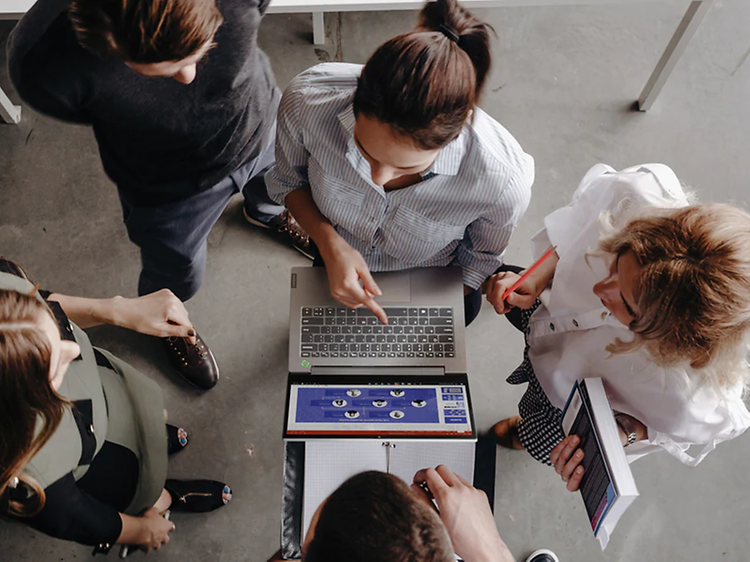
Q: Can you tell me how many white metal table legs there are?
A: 3